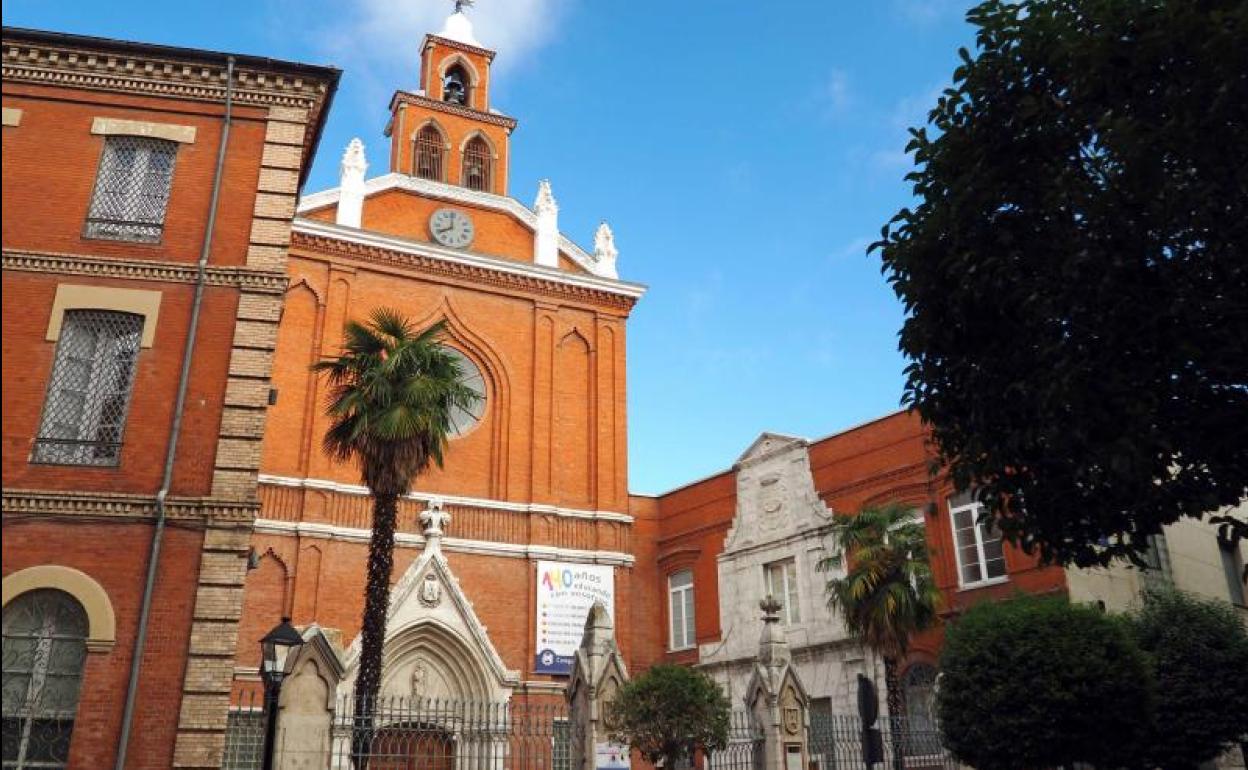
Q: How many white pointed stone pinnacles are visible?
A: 3